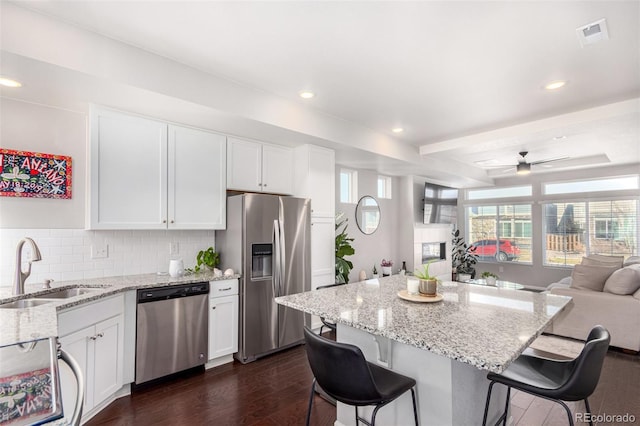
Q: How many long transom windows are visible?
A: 2